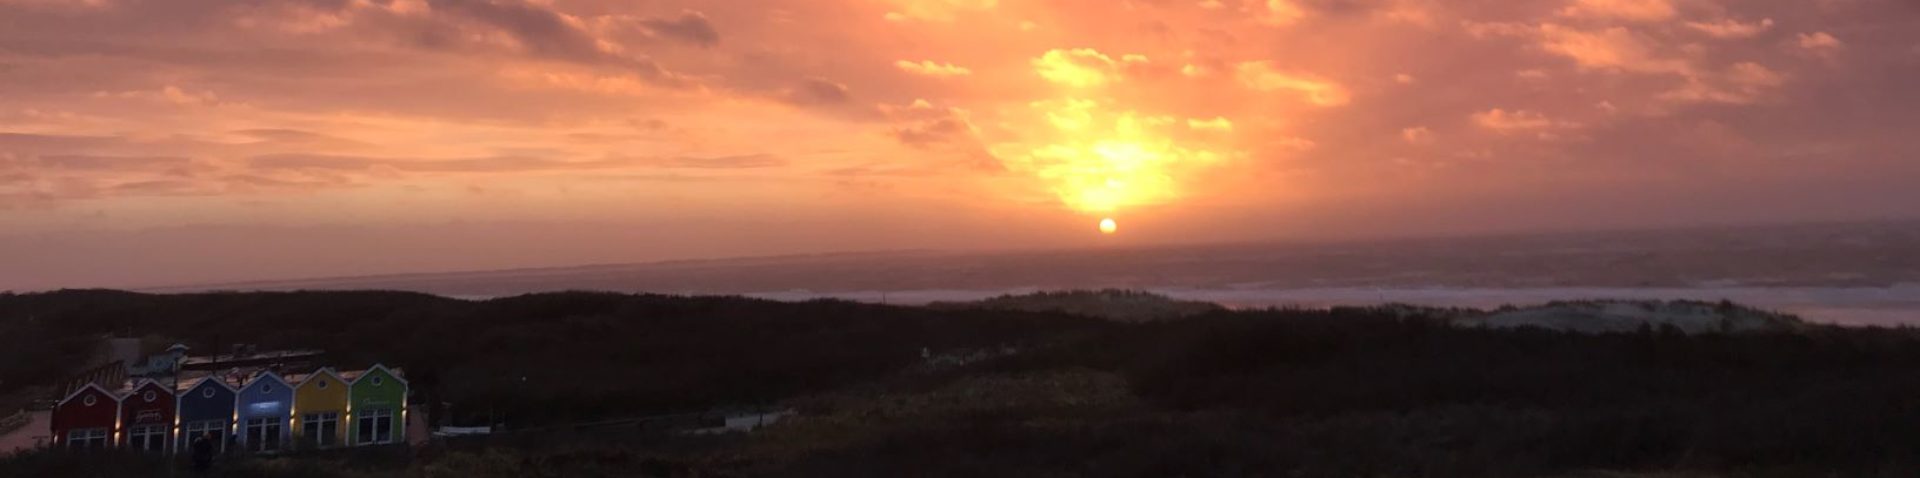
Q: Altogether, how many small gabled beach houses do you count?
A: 6